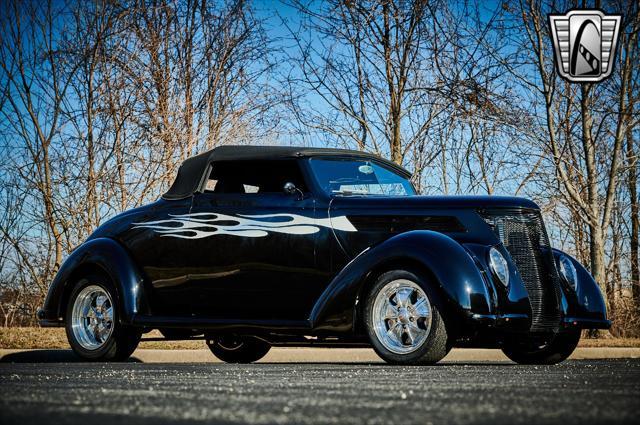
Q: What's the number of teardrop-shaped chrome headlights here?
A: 2